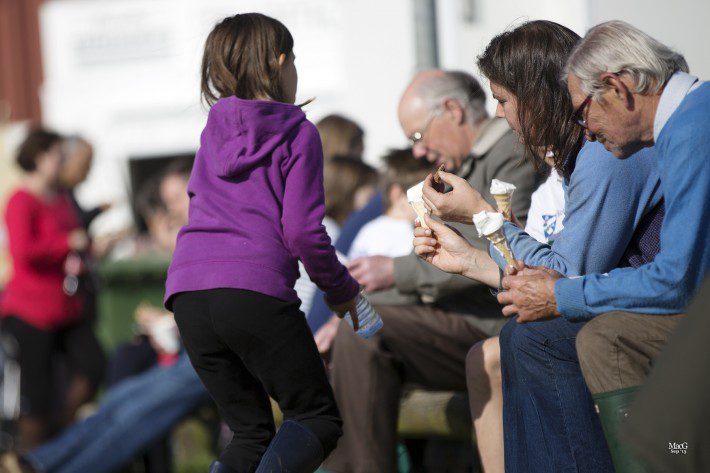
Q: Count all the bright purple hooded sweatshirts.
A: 1